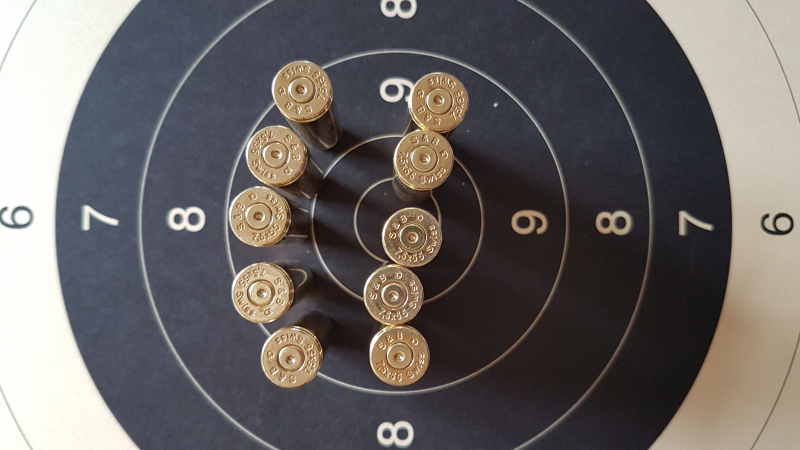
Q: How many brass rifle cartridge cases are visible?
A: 10